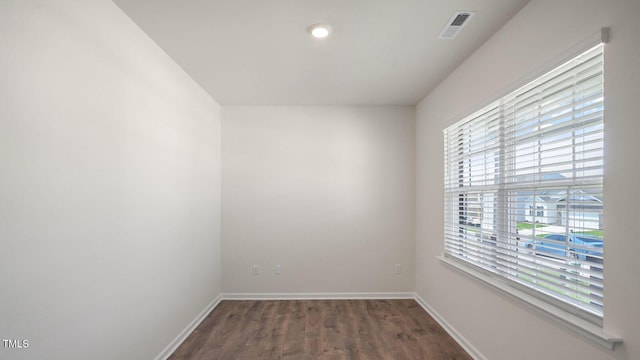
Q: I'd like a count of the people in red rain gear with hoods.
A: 0